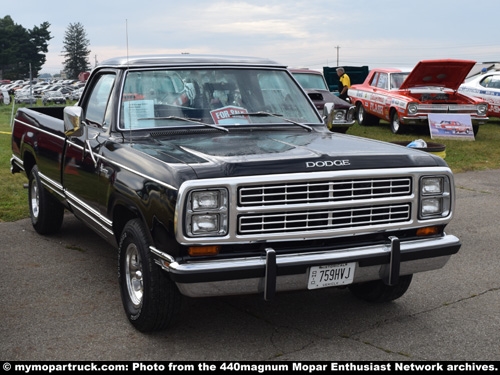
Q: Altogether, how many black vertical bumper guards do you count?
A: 2